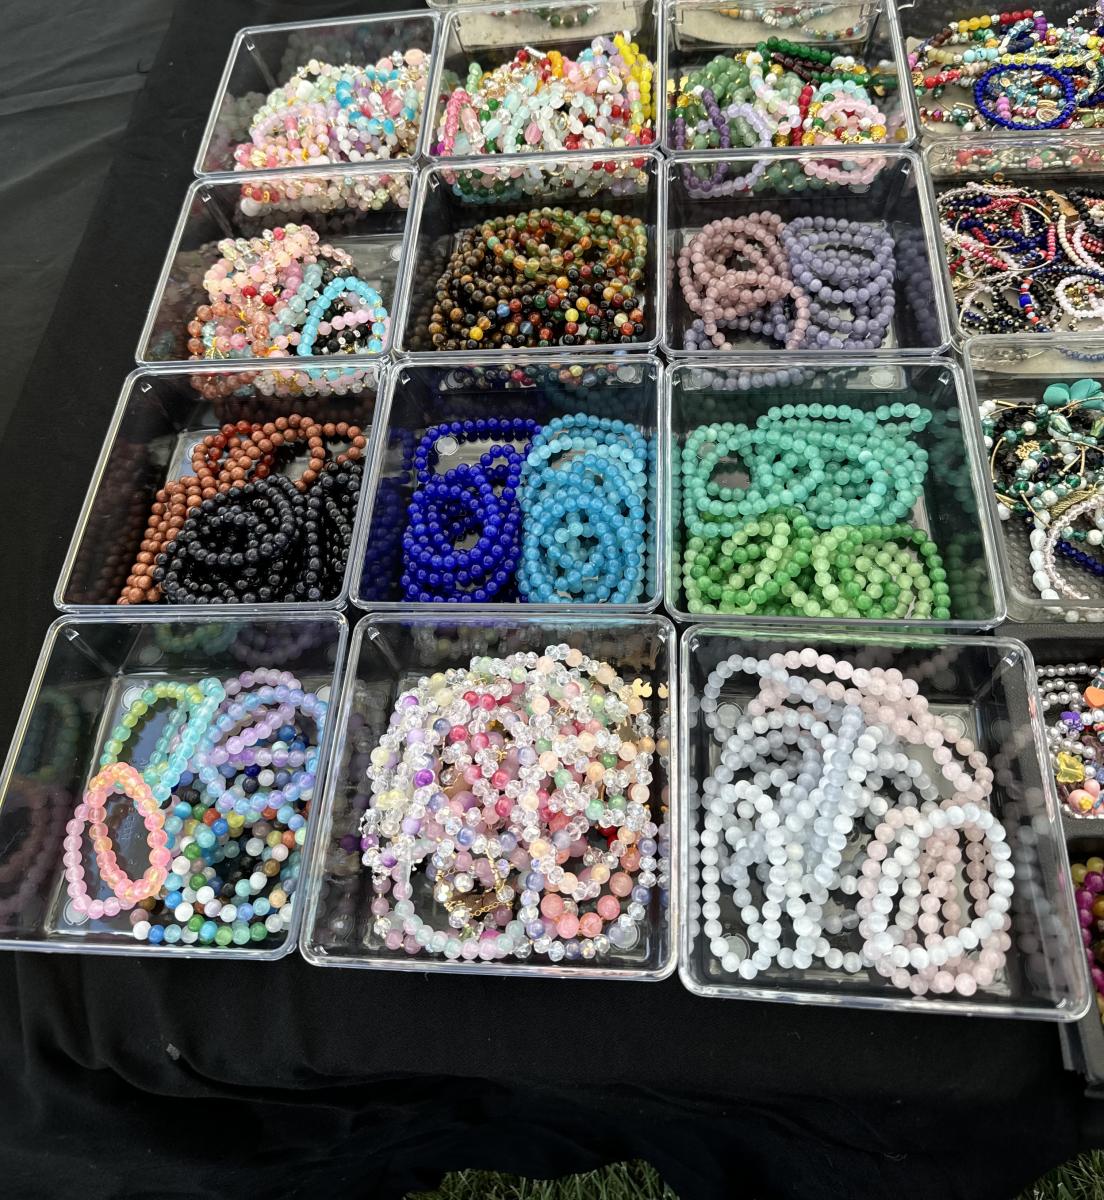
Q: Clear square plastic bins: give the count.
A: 12